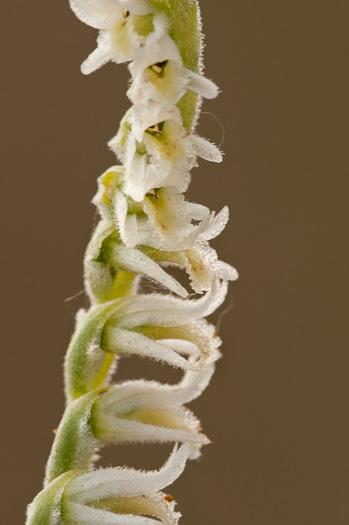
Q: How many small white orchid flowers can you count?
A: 8